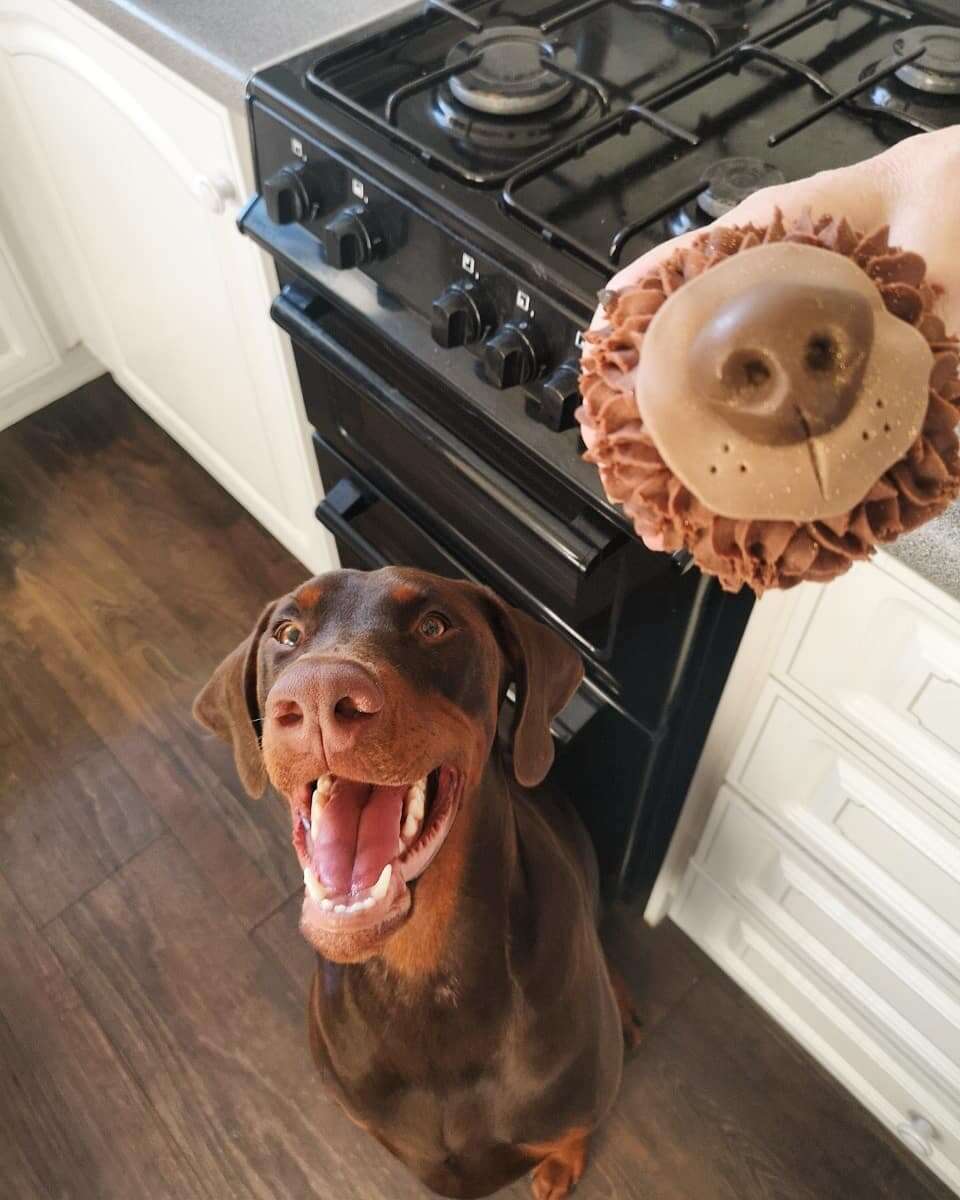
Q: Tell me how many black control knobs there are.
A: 5